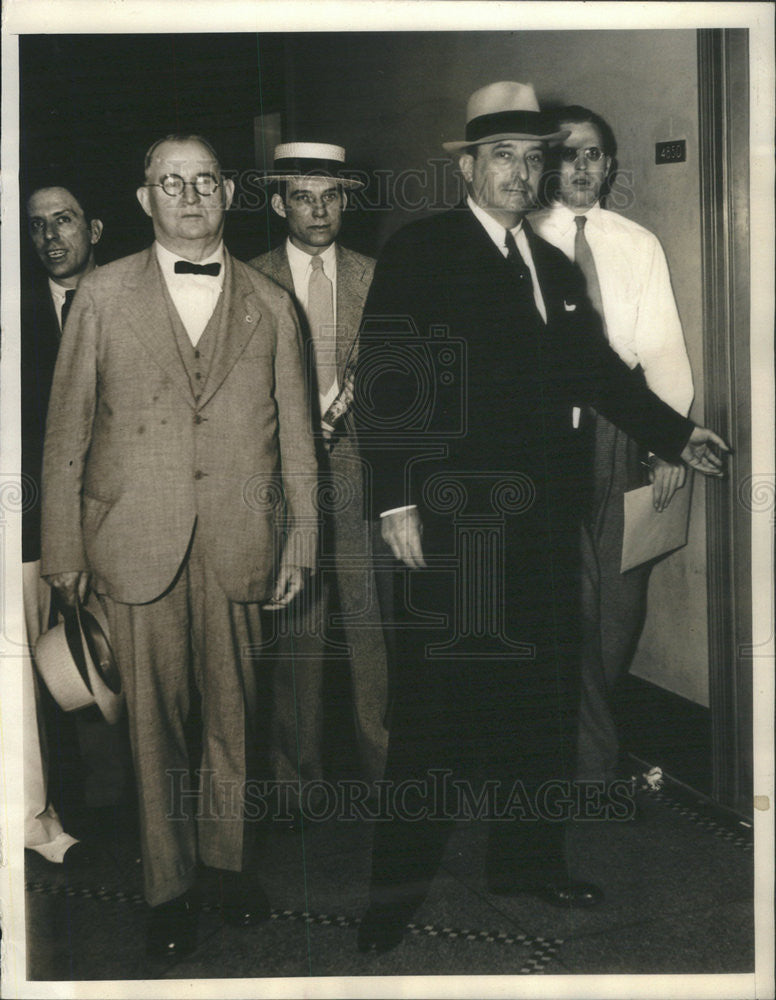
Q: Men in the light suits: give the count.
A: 2